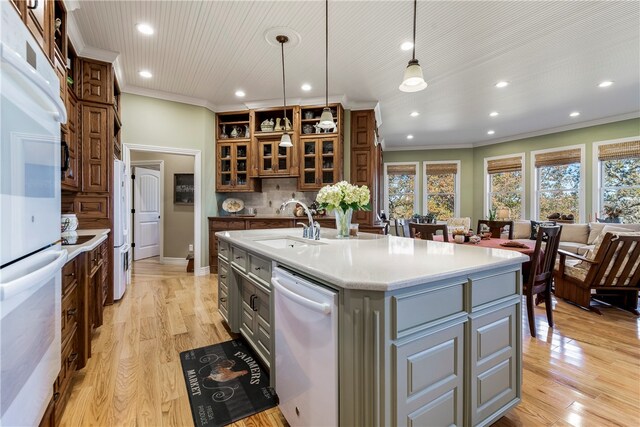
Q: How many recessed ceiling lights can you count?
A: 12